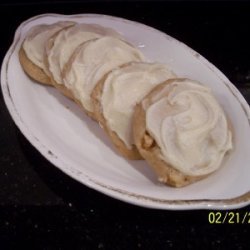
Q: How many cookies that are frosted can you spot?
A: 5